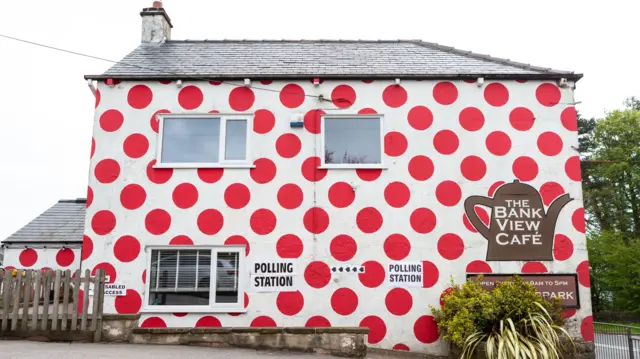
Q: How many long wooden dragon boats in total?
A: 0